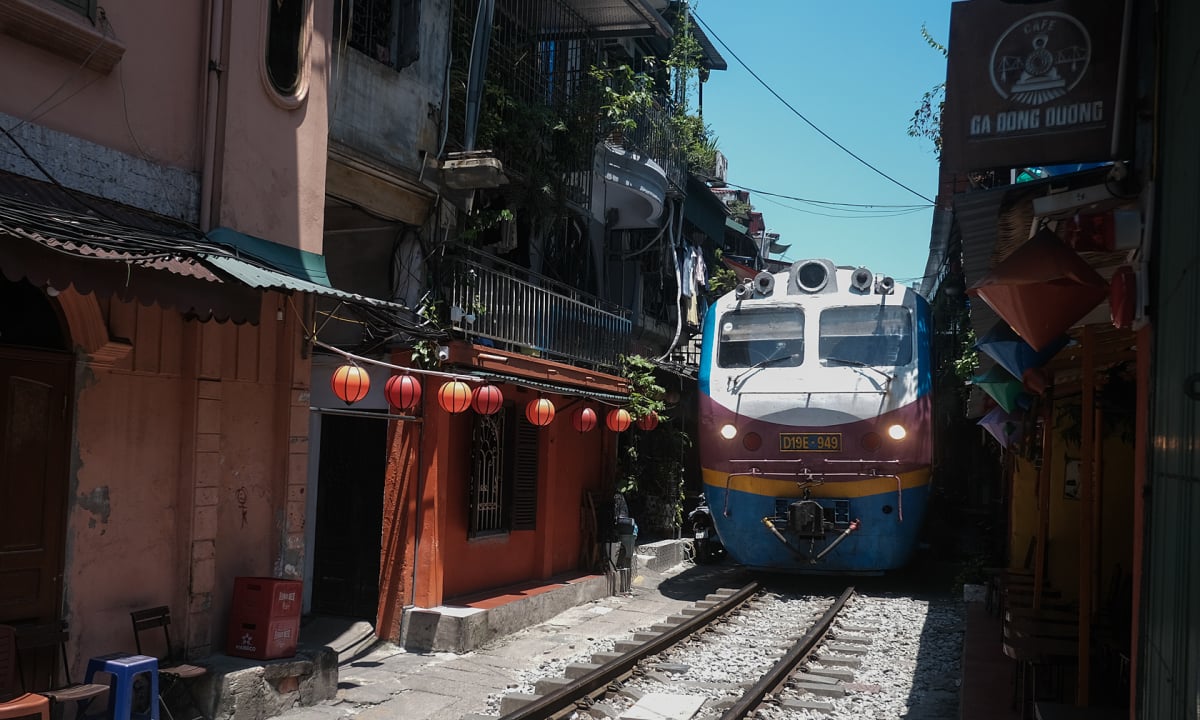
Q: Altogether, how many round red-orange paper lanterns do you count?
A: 8